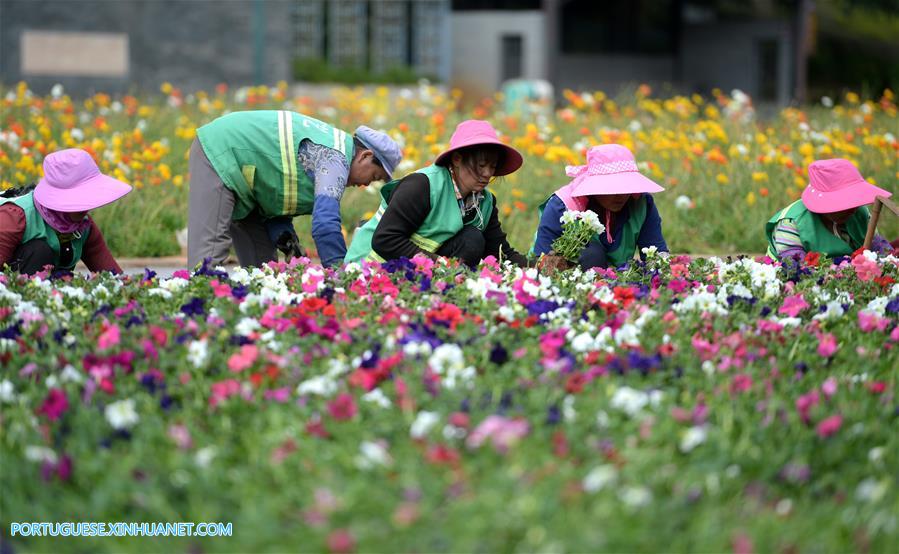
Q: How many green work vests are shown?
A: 5